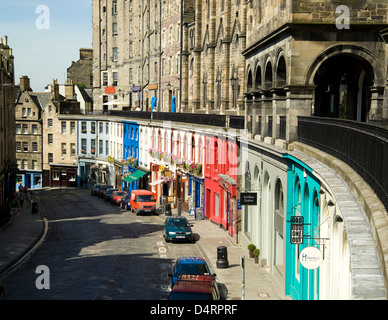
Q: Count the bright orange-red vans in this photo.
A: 1